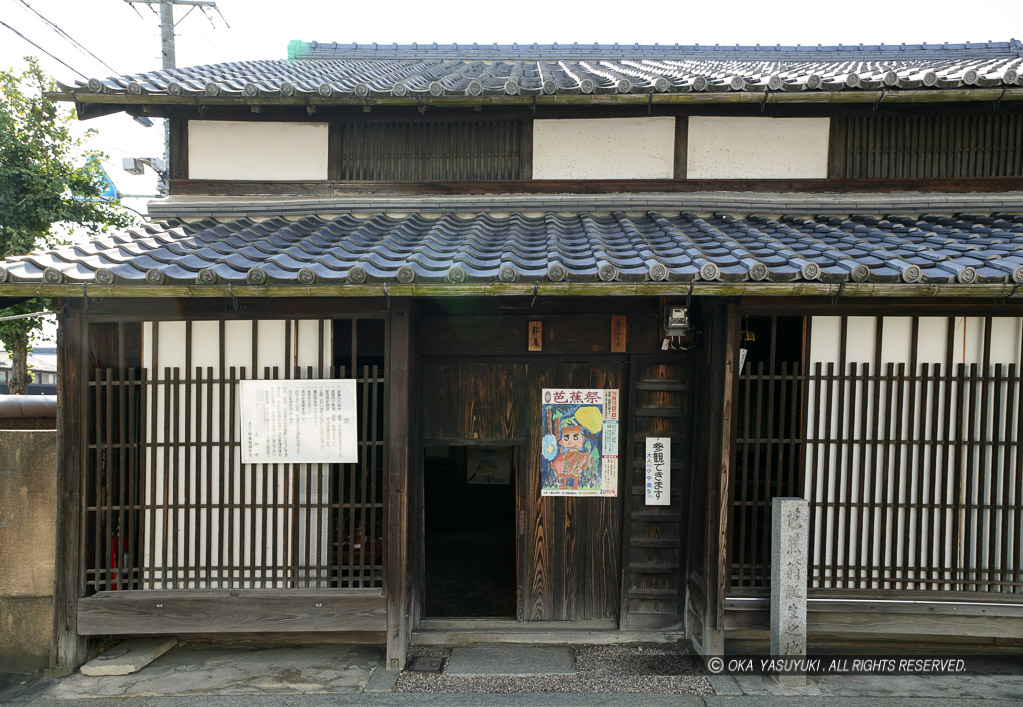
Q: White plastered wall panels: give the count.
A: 3